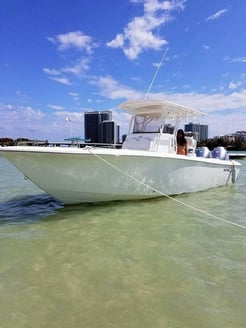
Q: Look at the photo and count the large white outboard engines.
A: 2